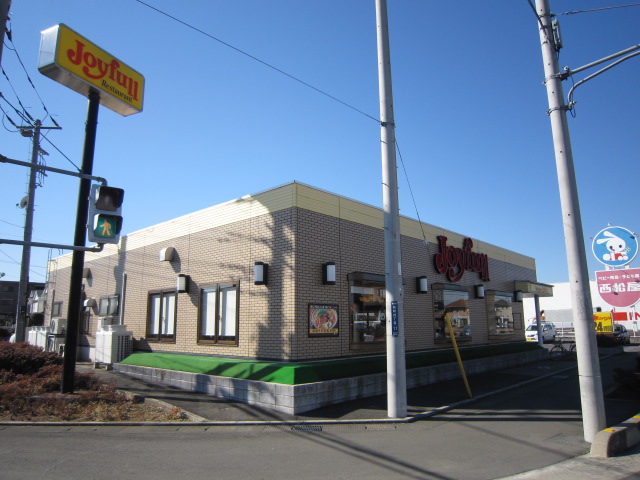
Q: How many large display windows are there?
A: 3